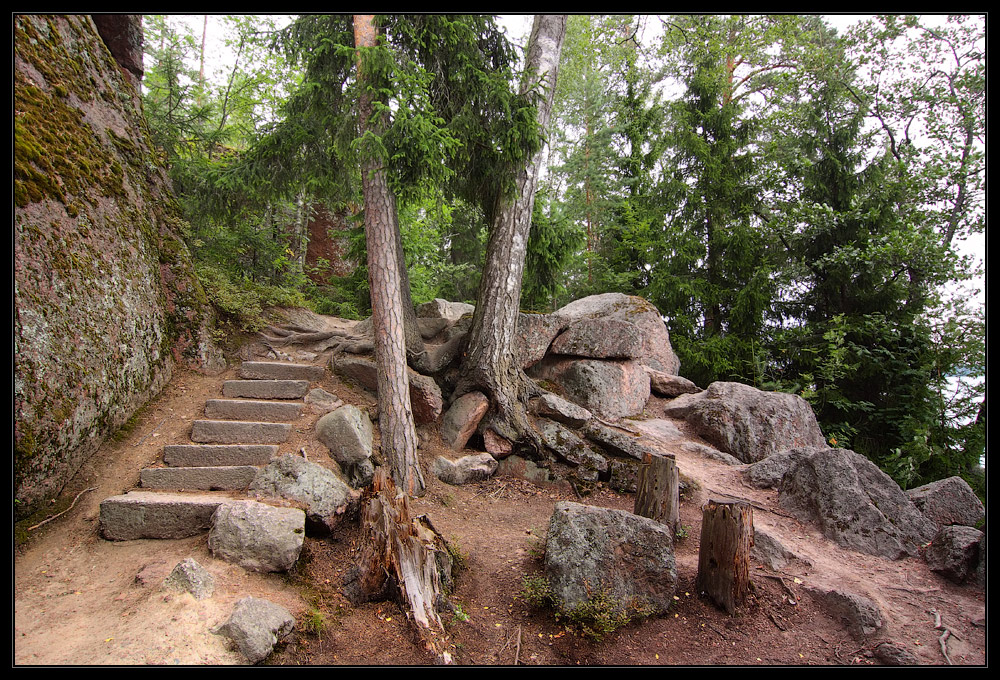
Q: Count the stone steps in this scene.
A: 7